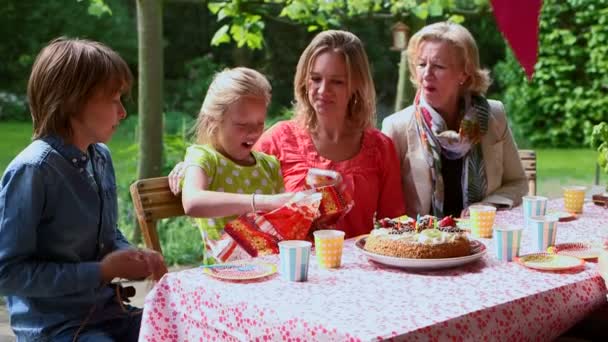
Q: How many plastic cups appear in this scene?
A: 7